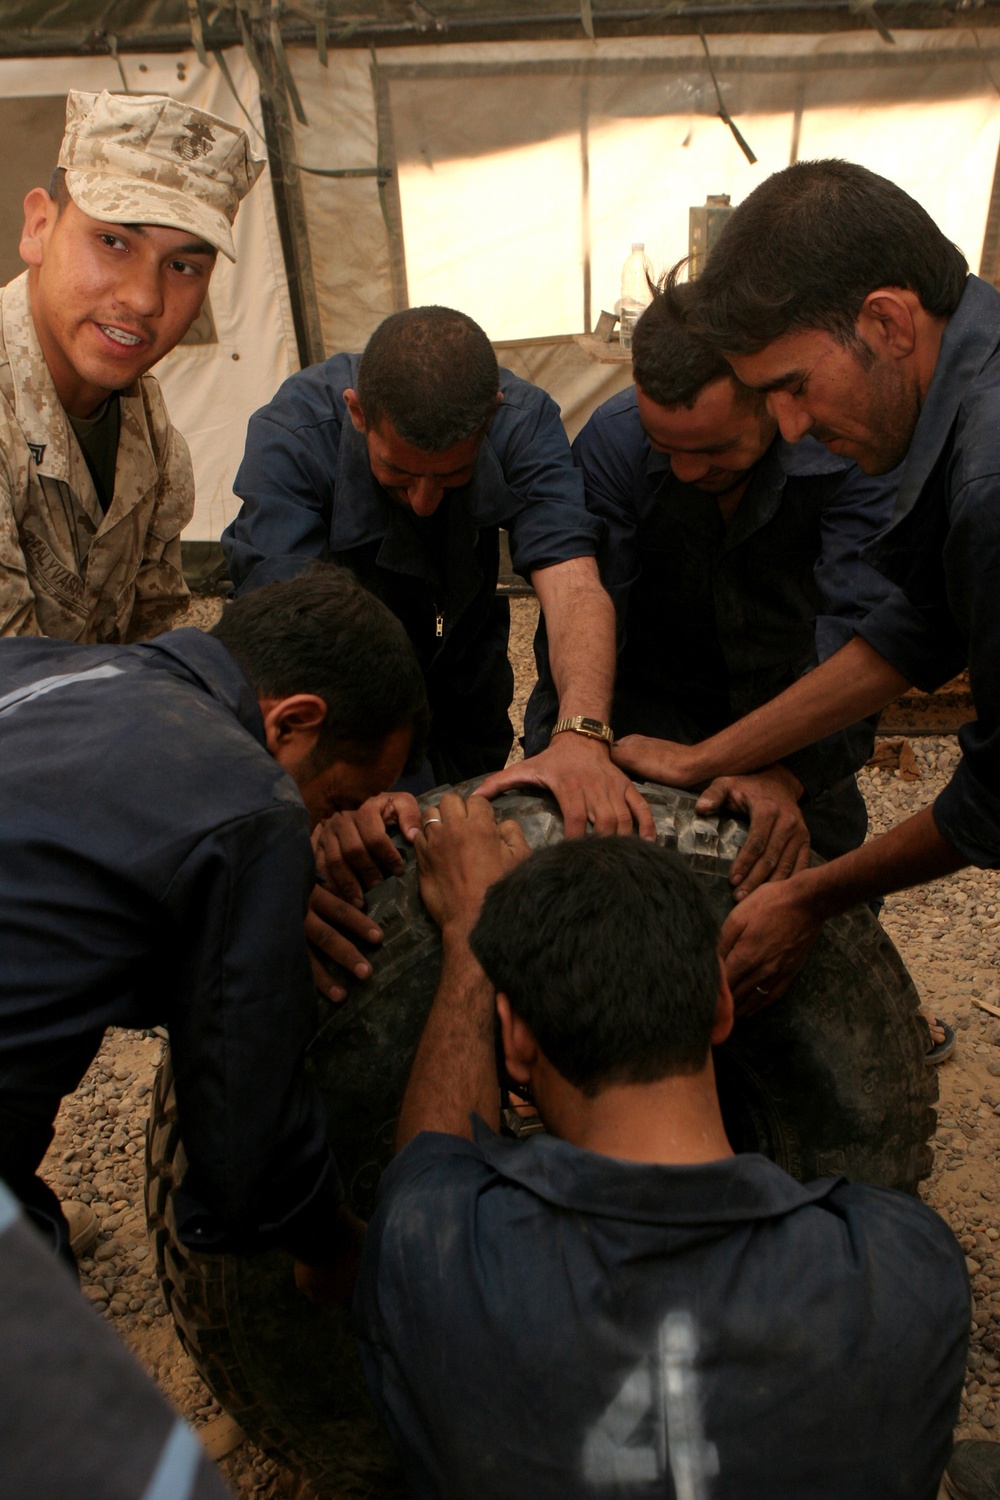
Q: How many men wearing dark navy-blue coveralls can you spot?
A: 5